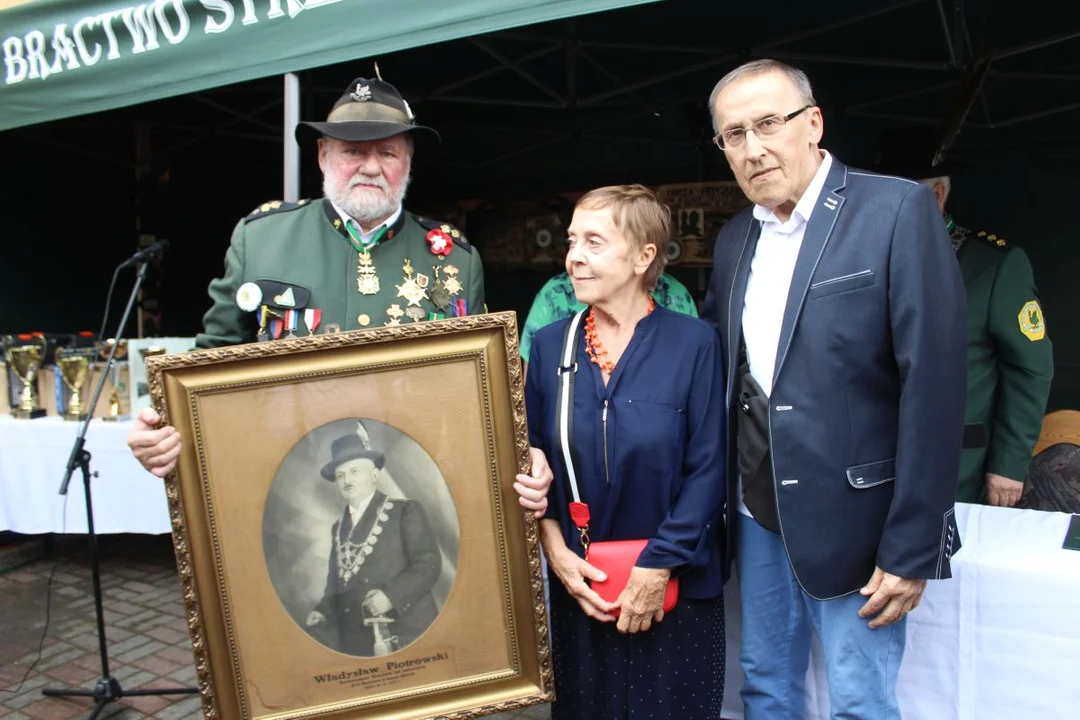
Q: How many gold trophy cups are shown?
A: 2